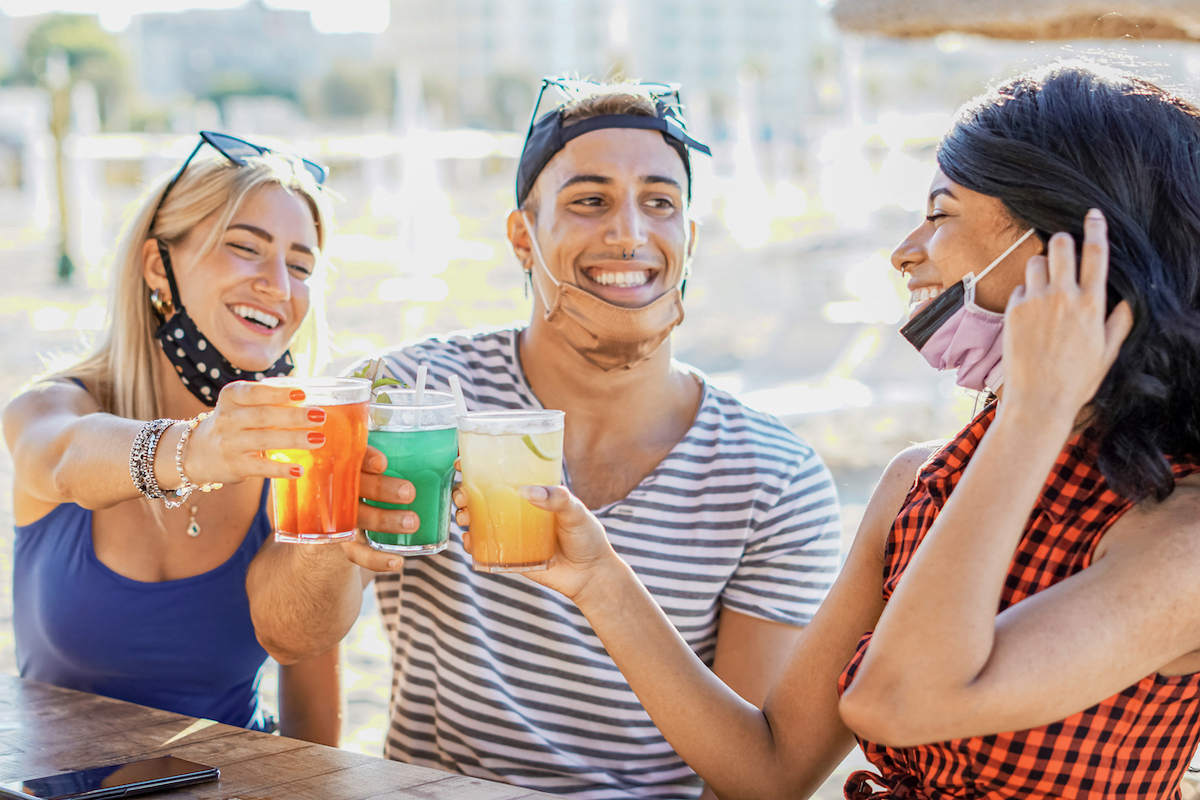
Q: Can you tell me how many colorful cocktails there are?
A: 3